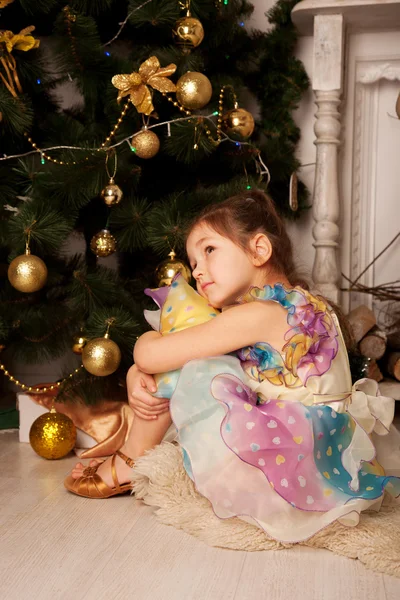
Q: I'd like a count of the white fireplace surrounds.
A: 1